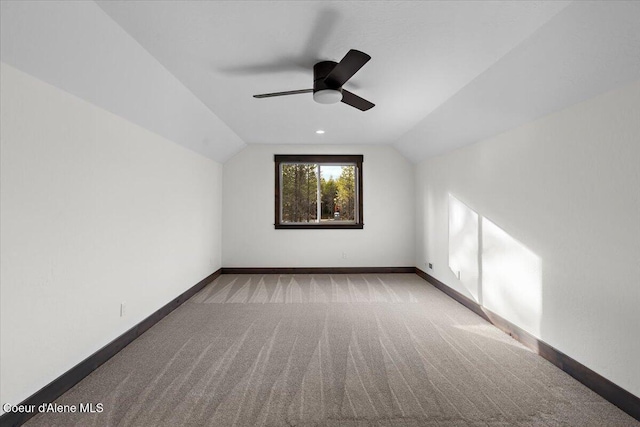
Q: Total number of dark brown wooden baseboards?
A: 3